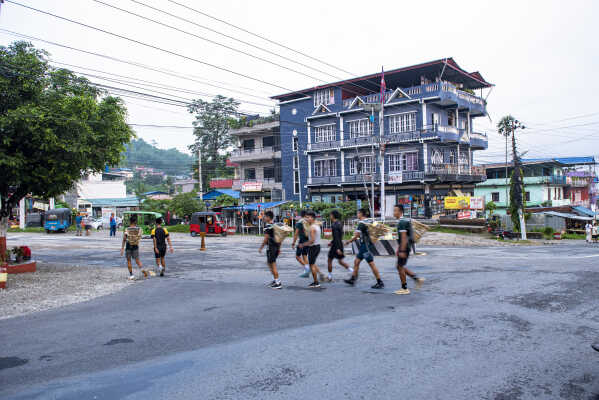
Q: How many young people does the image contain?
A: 8